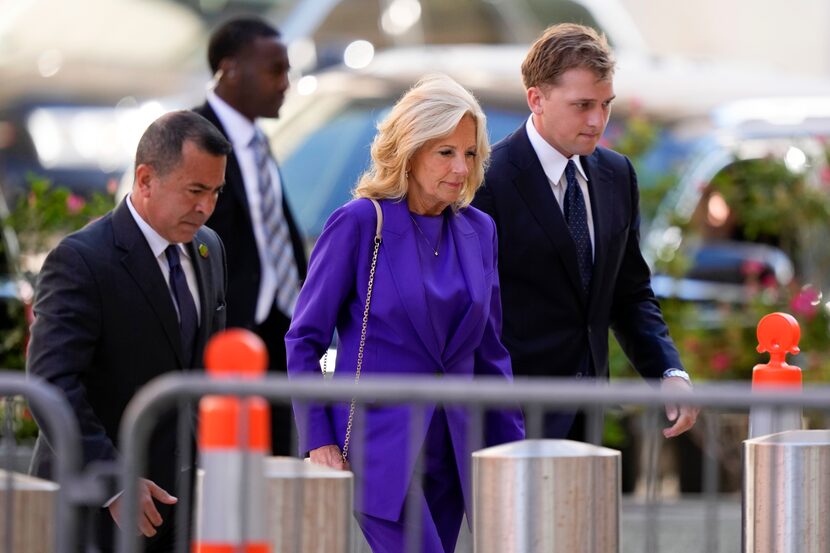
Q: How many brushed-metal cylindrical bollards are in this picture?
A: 4